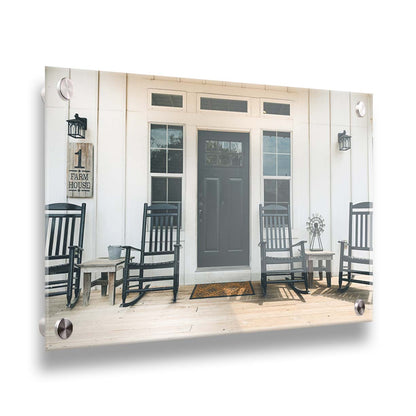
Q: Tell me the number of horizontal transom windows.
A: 3